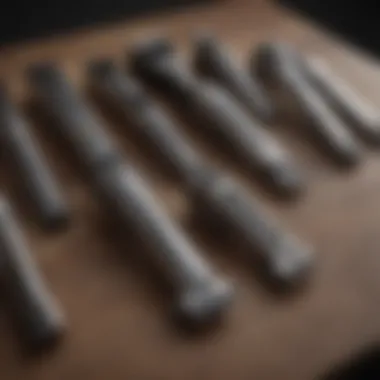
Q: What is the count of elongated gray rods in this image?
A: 8